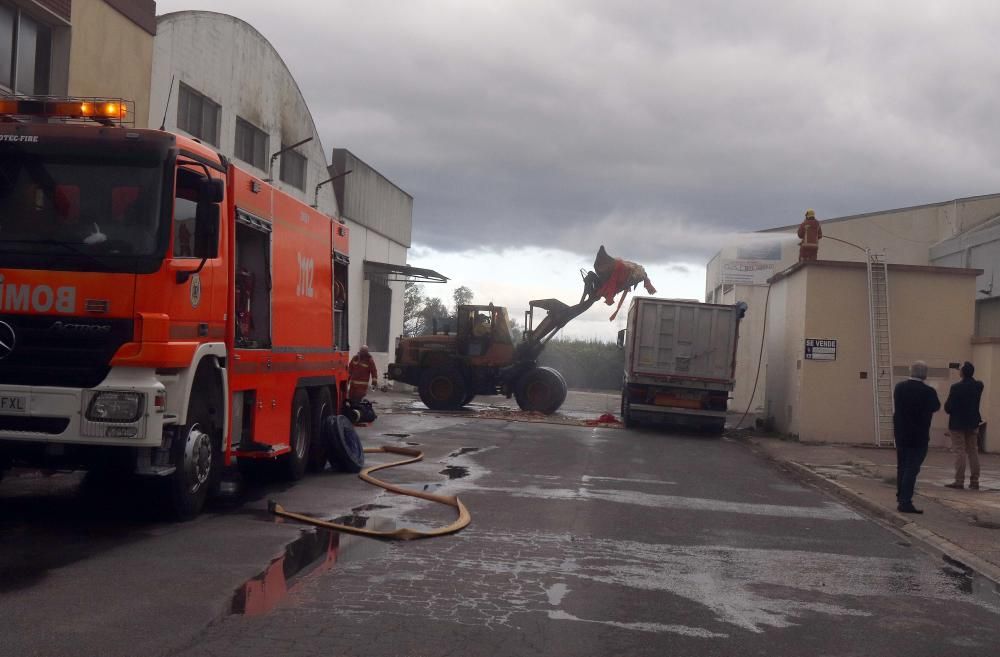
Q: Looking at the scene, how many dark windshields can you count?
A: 1